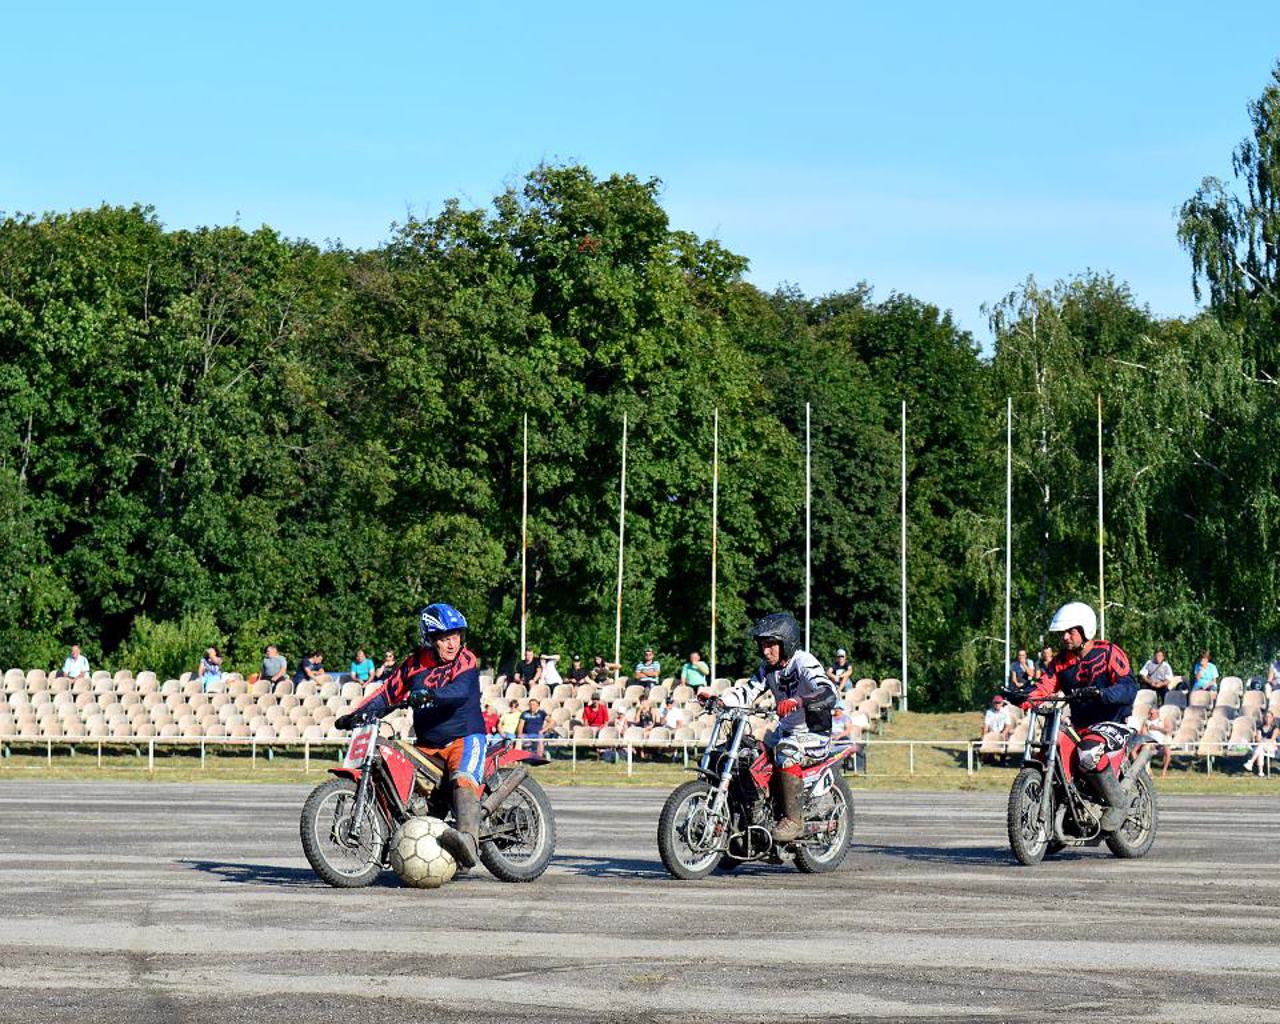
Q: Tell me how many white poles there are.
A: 7